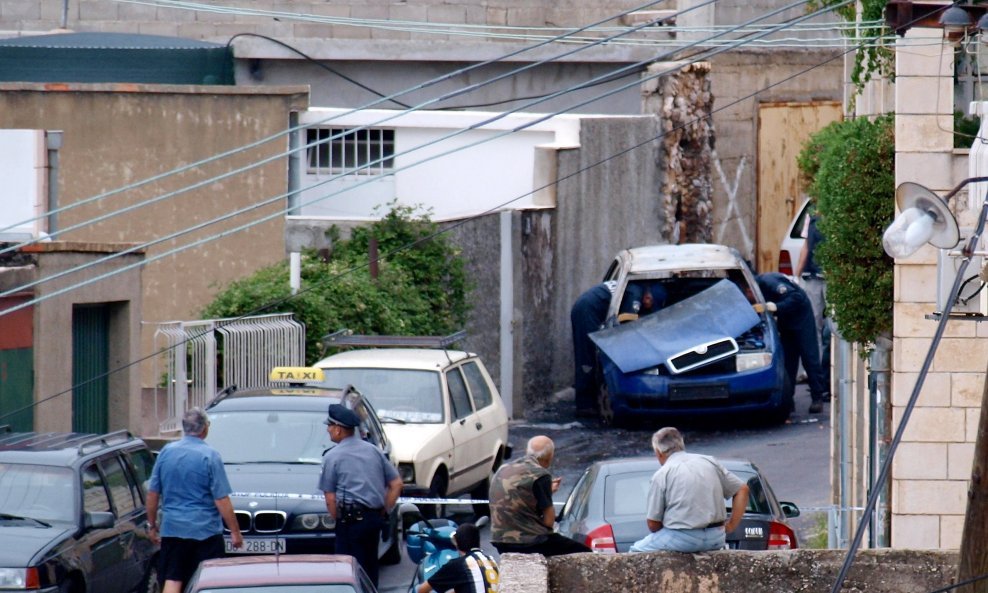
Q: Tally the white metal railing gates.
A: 1